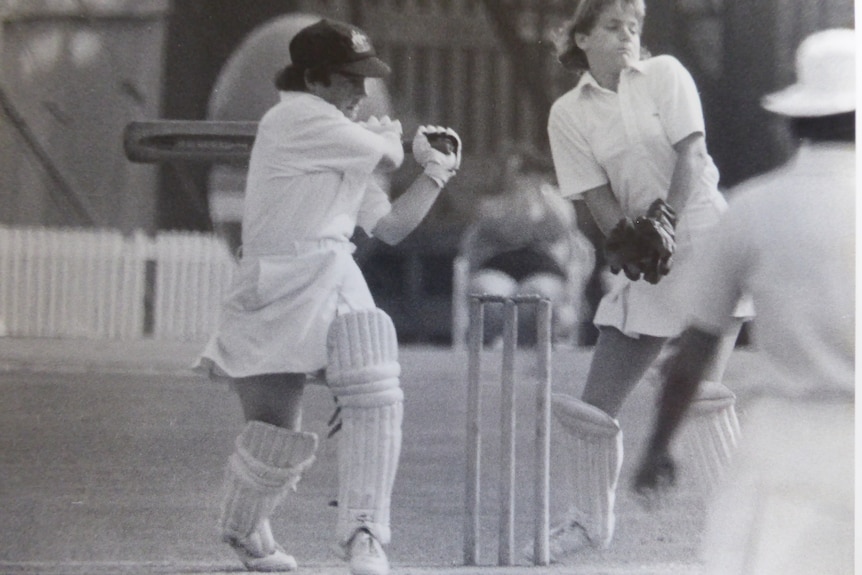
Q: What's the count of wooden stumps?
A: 3